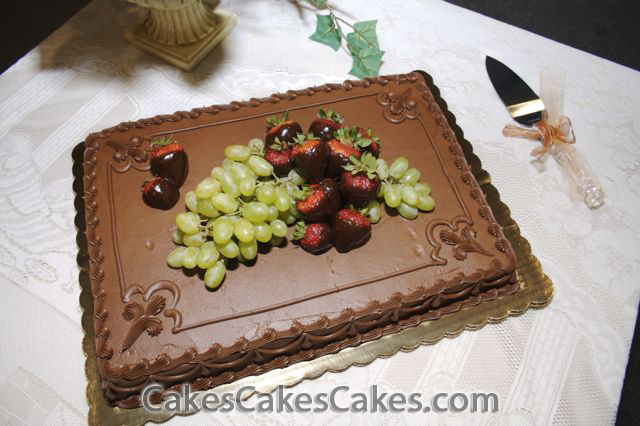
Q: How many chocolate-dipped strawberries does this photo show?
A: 12